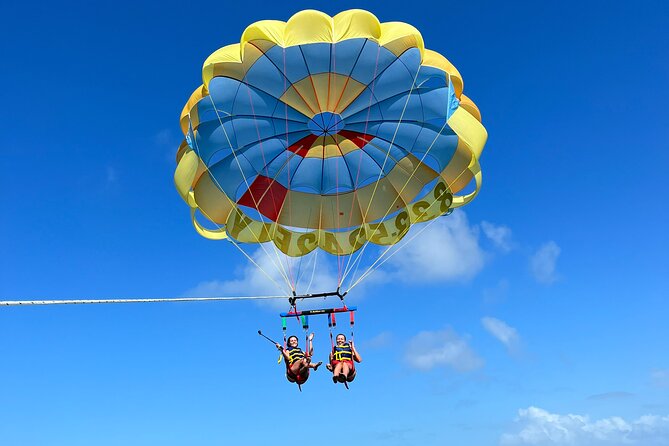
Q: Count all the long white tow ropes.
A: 1